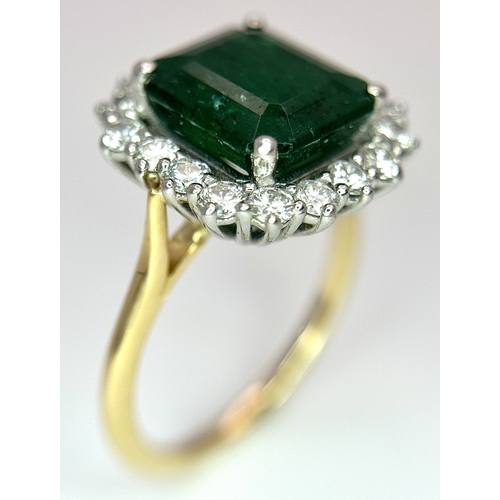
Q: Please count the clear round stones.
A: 12